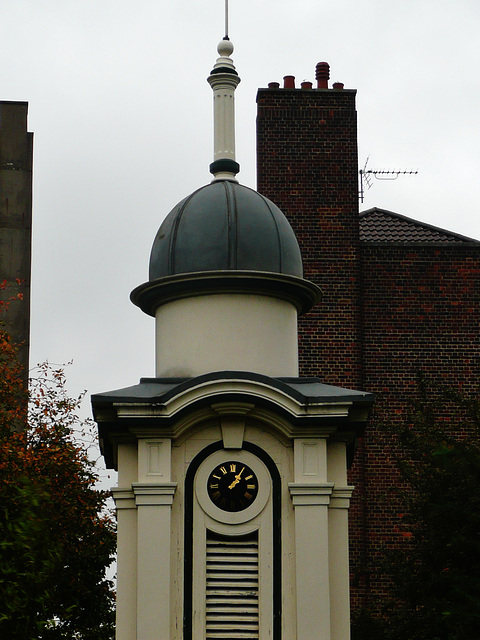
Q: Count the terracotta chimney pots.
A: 5